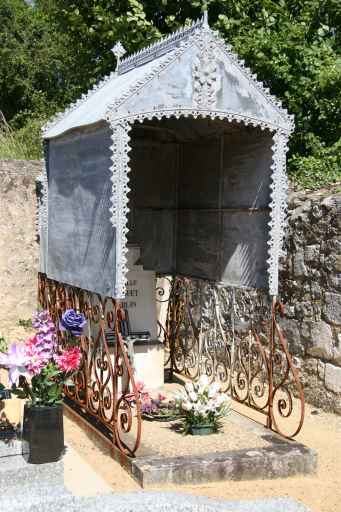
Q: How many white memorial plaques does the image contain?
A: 1